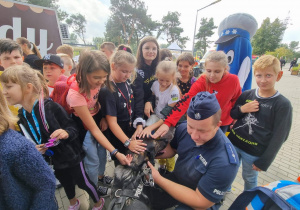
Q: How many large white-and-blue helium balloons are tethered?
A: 0